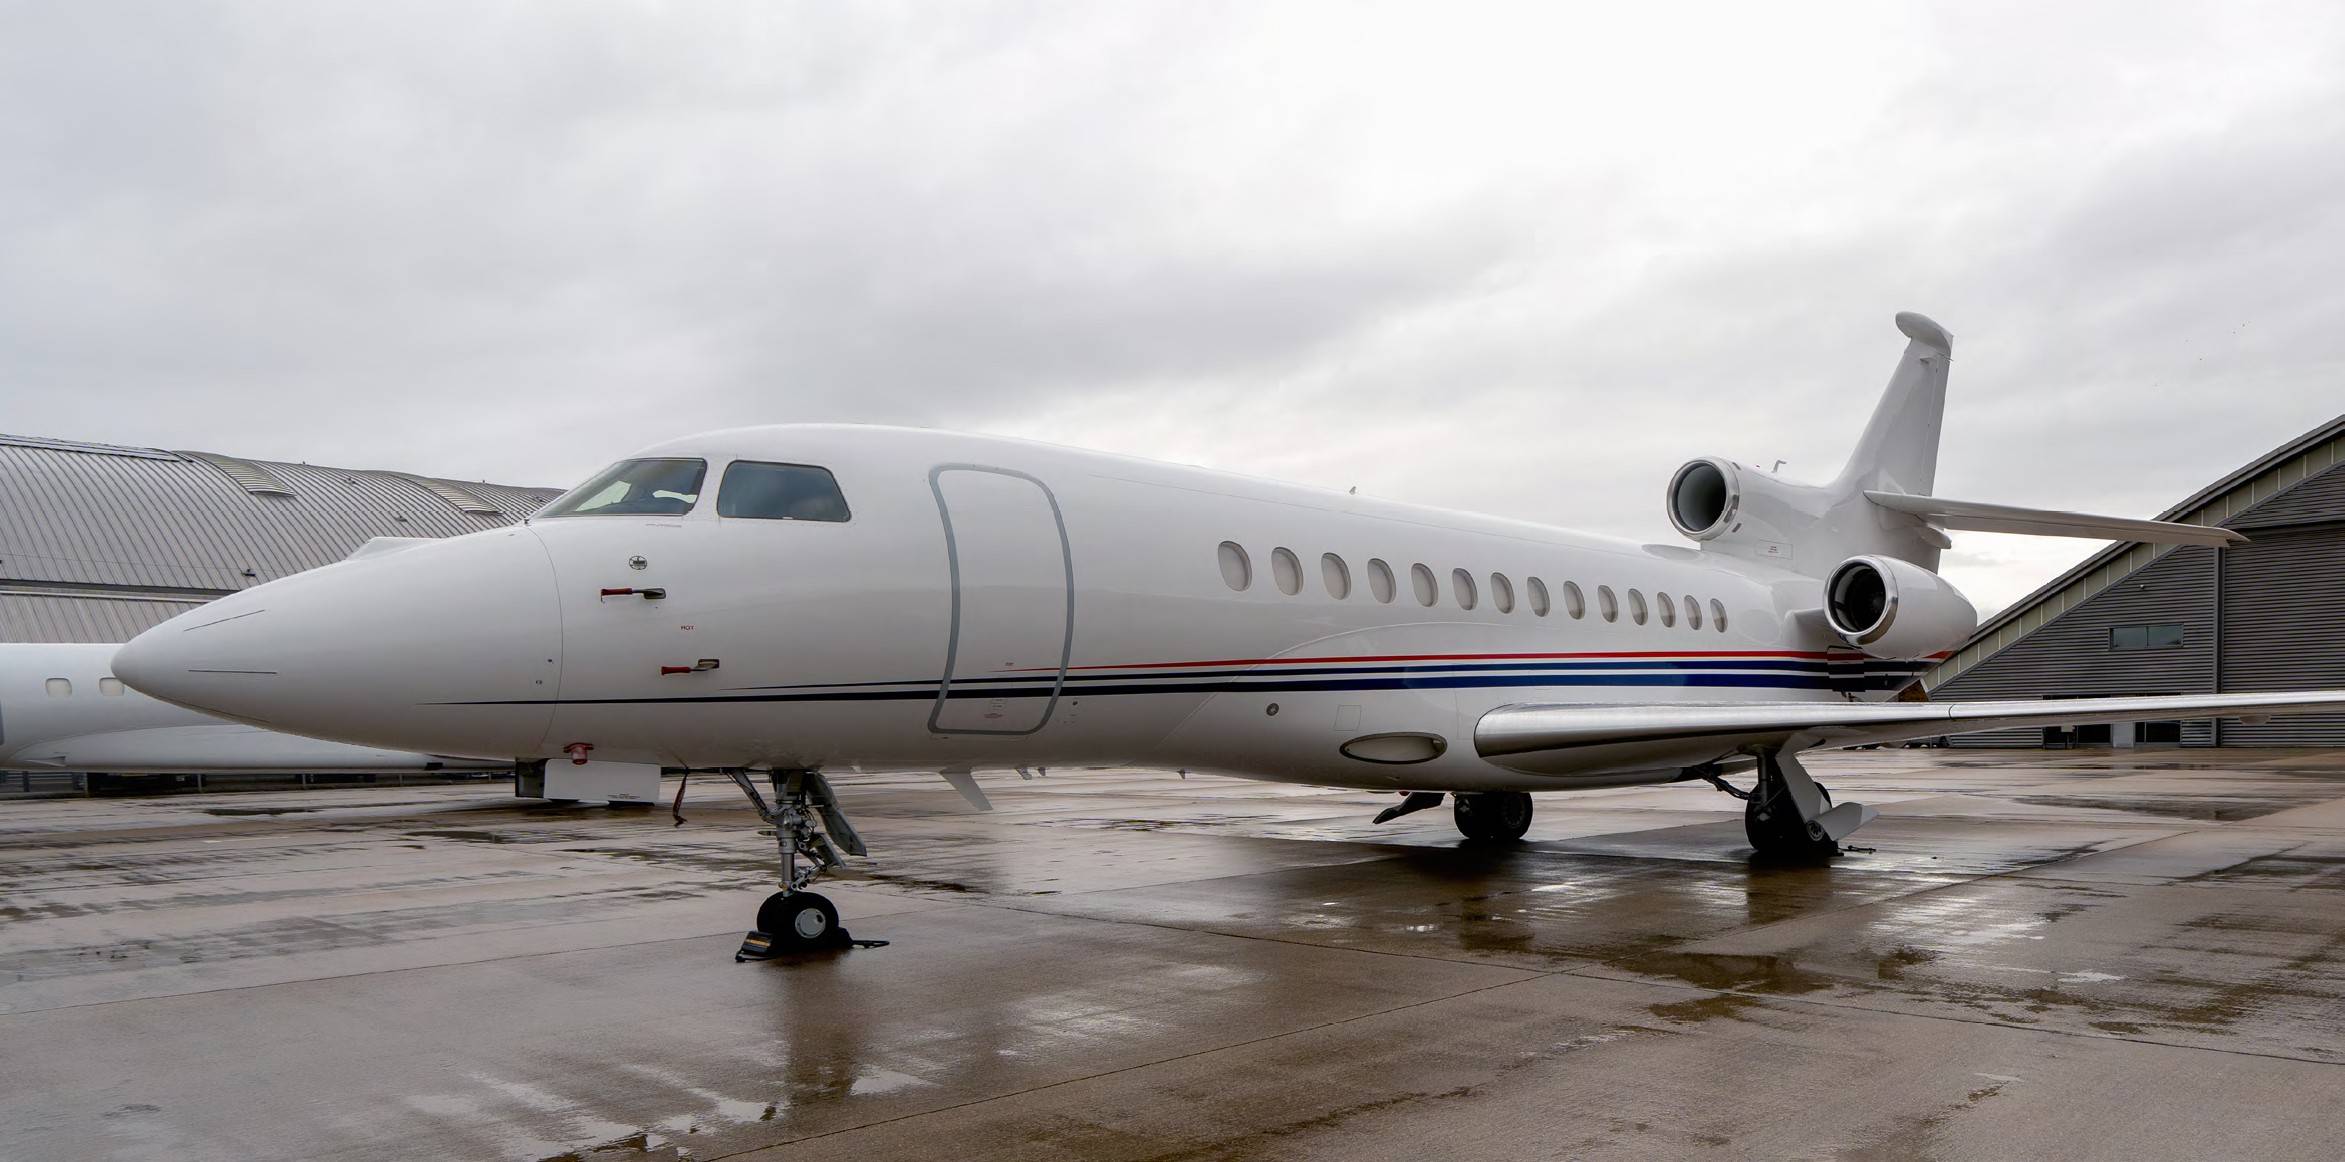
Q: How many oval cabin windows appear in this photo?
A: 14